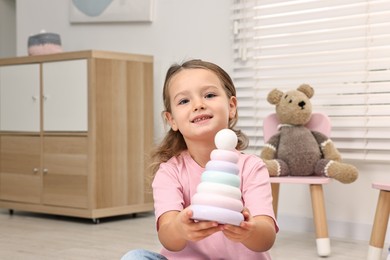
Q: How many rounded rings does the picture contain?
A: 6